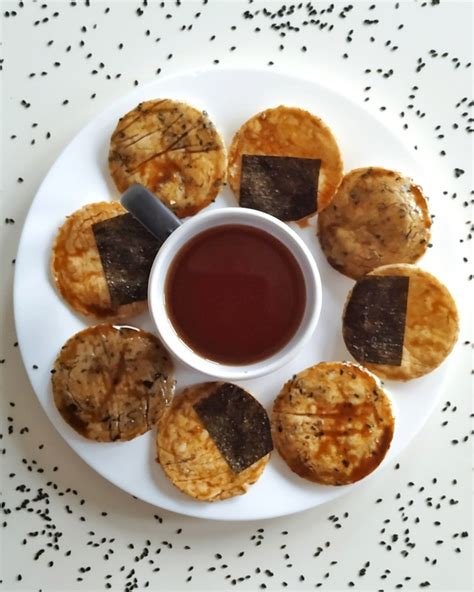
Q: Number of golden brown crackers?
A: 8